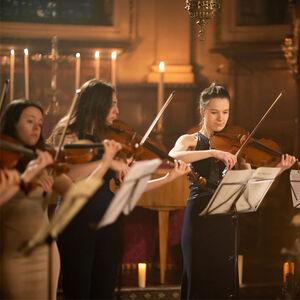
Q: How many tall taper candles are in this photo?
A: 6